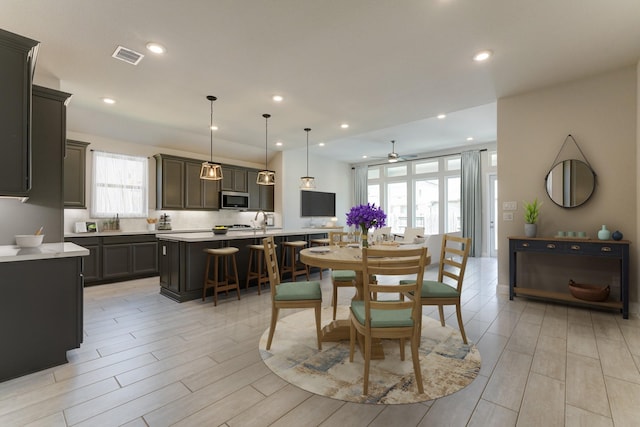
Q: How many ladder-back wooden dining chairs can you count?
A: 4